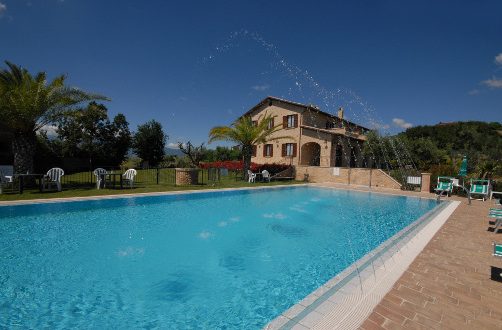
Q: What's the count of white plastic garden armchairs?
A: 6